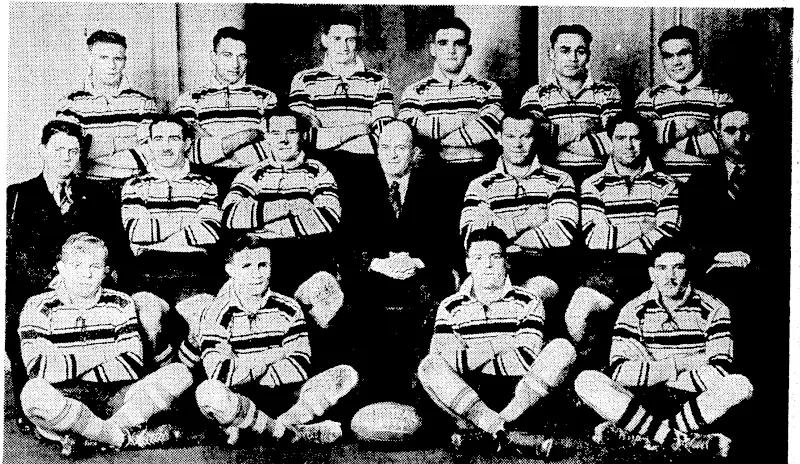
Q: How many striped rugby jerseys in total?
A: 14